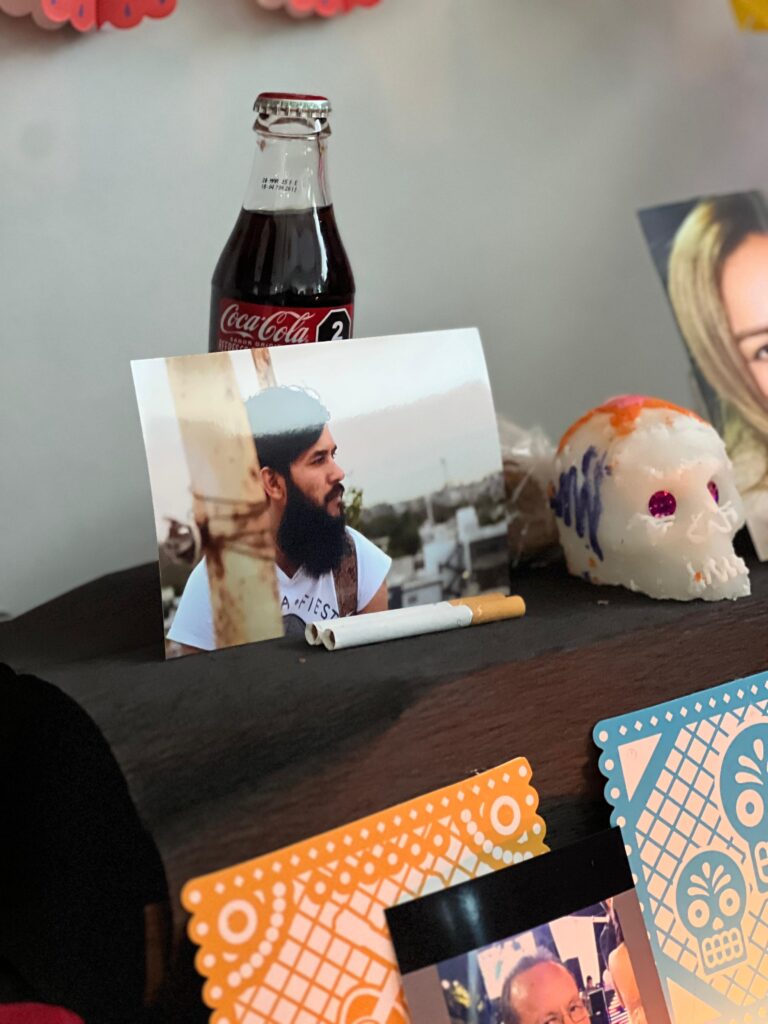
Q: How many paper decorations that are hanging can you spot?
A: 3